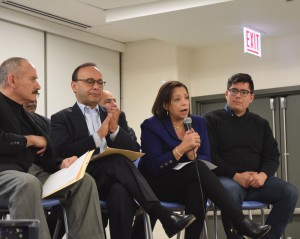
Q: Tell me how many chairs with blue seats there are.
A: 4